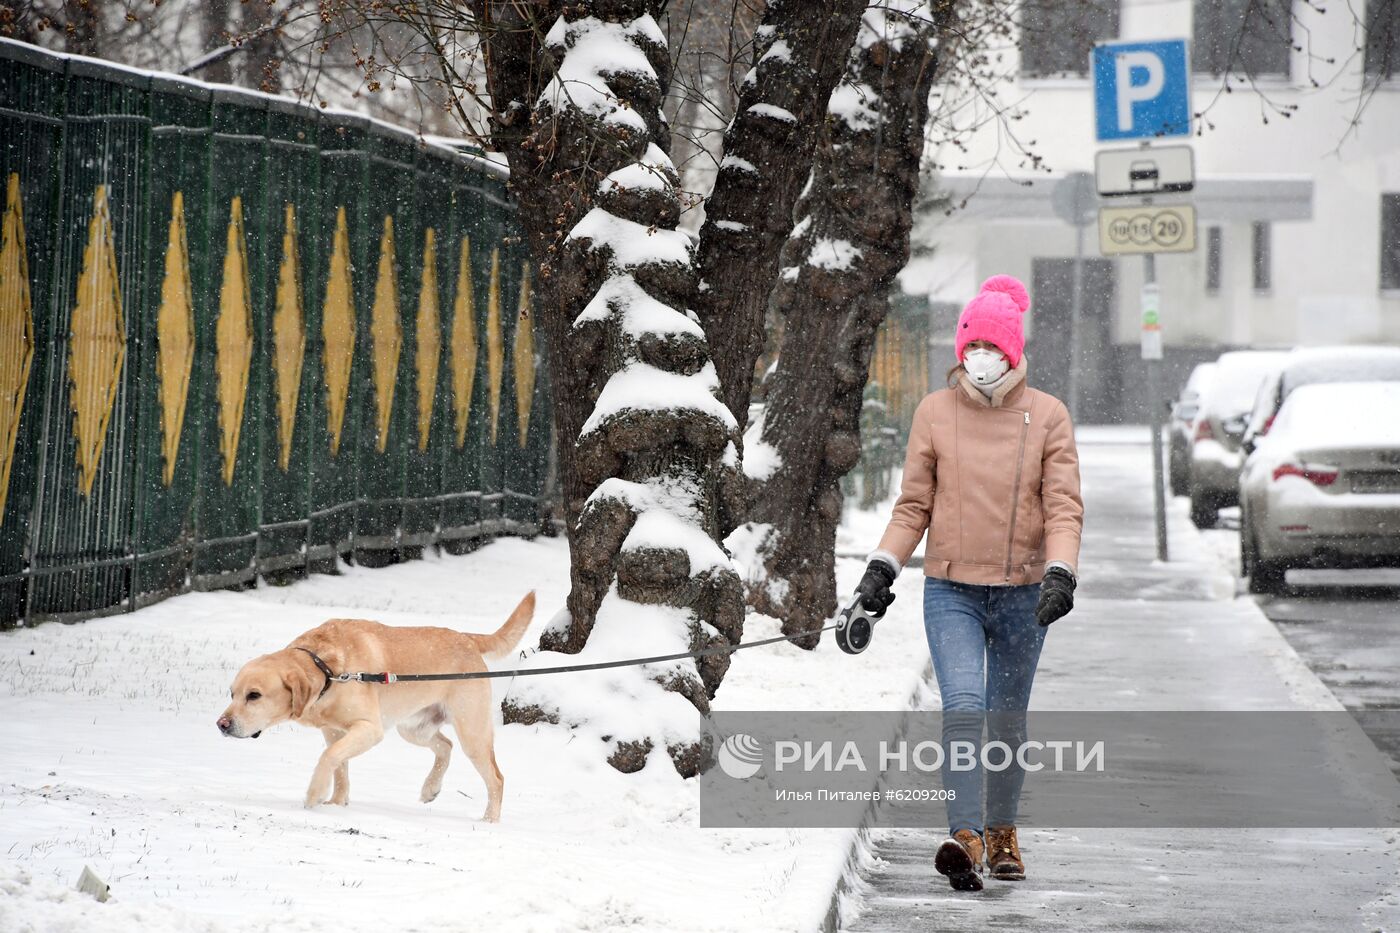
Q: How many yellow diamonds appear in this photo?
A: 11